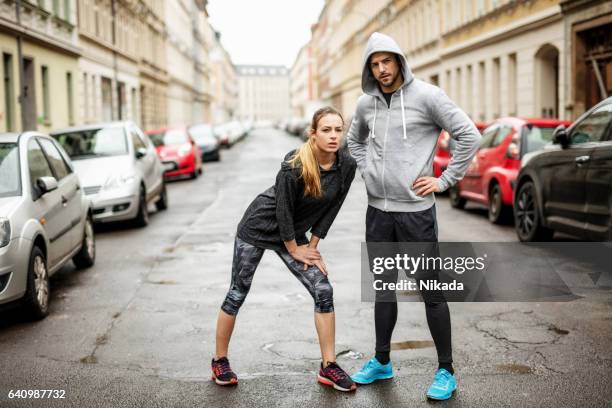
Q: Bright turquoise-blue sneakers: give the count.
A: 2